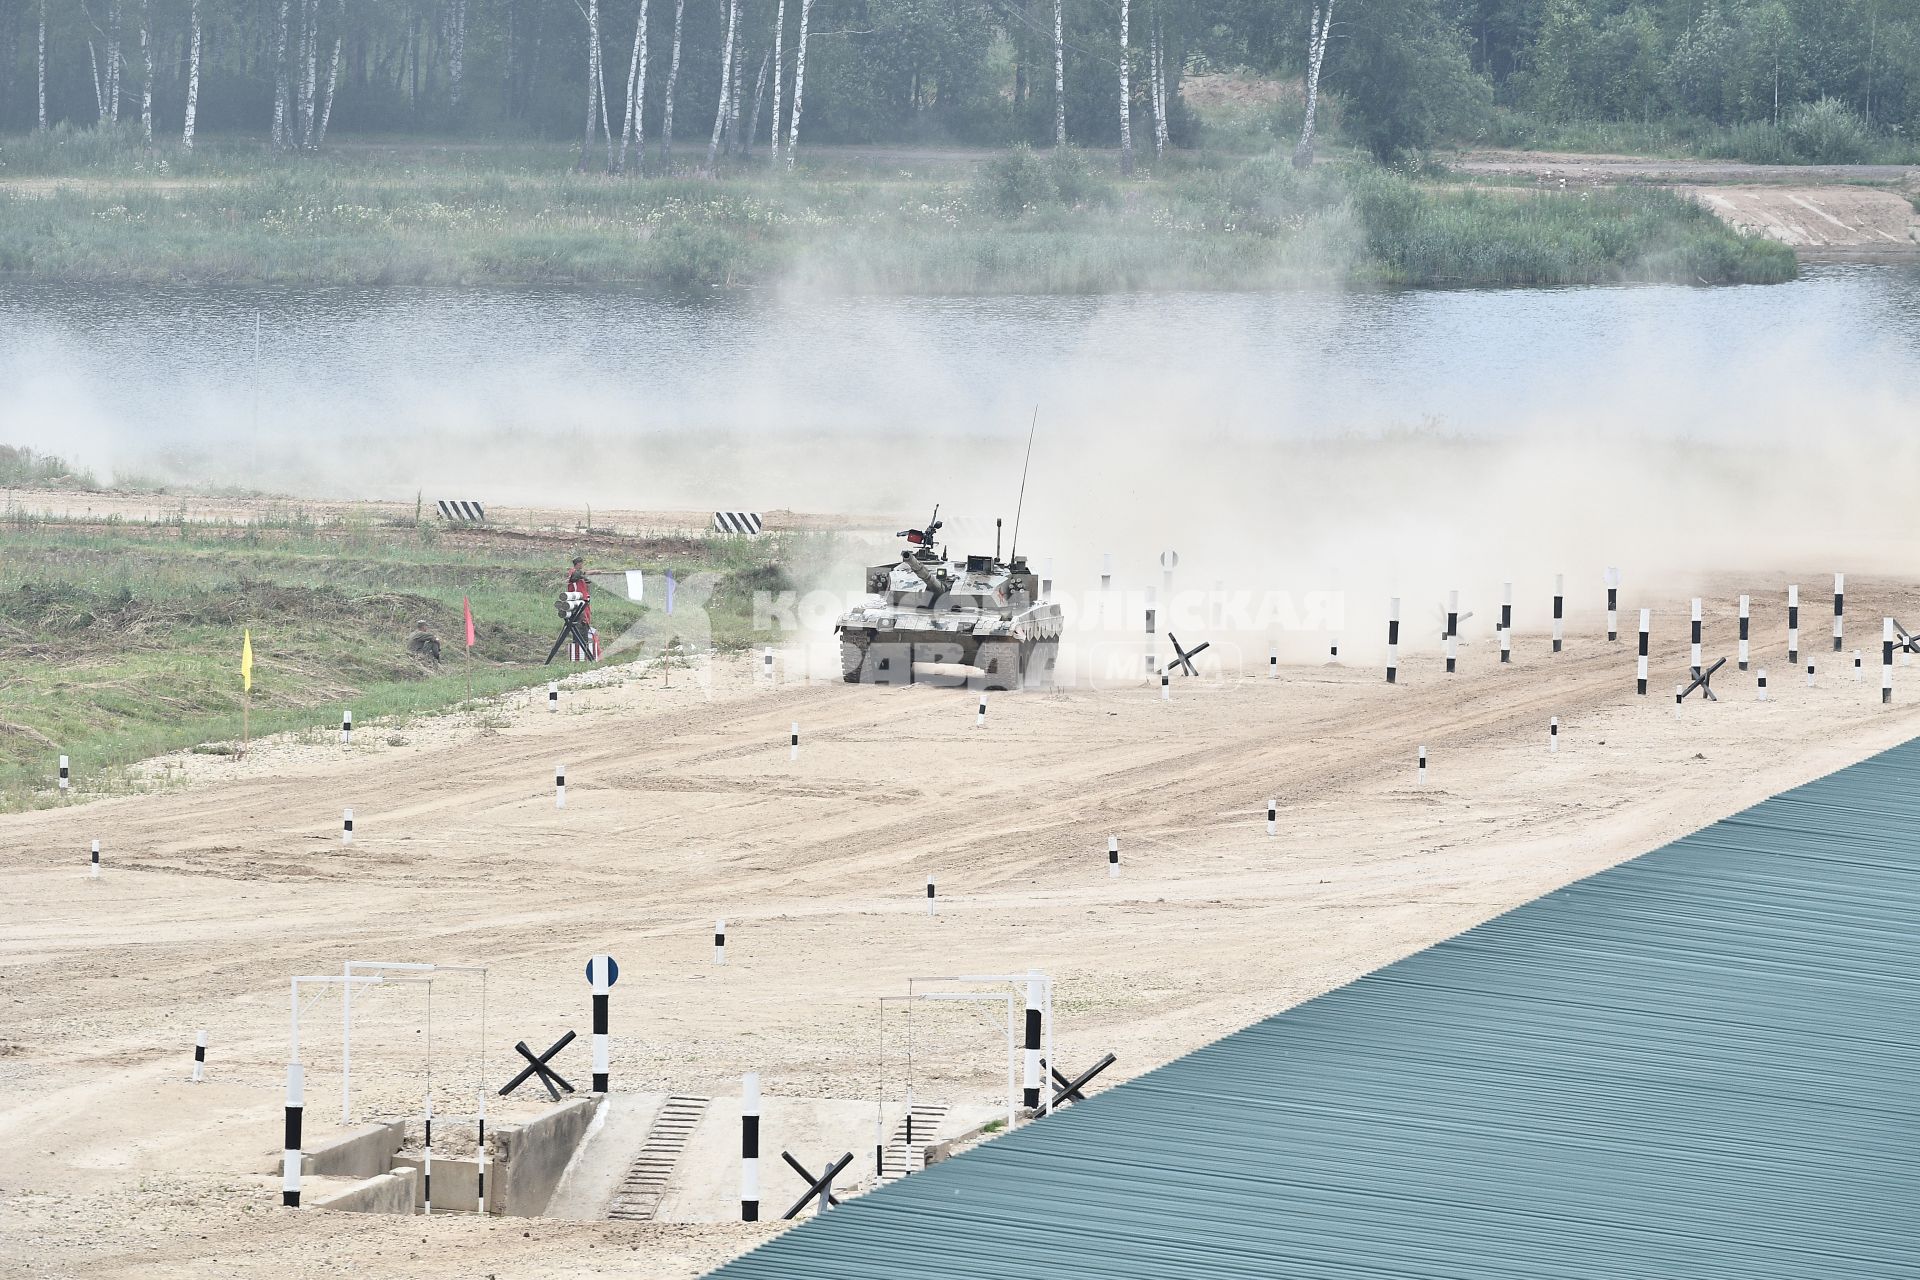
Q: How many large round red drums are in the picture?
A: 0